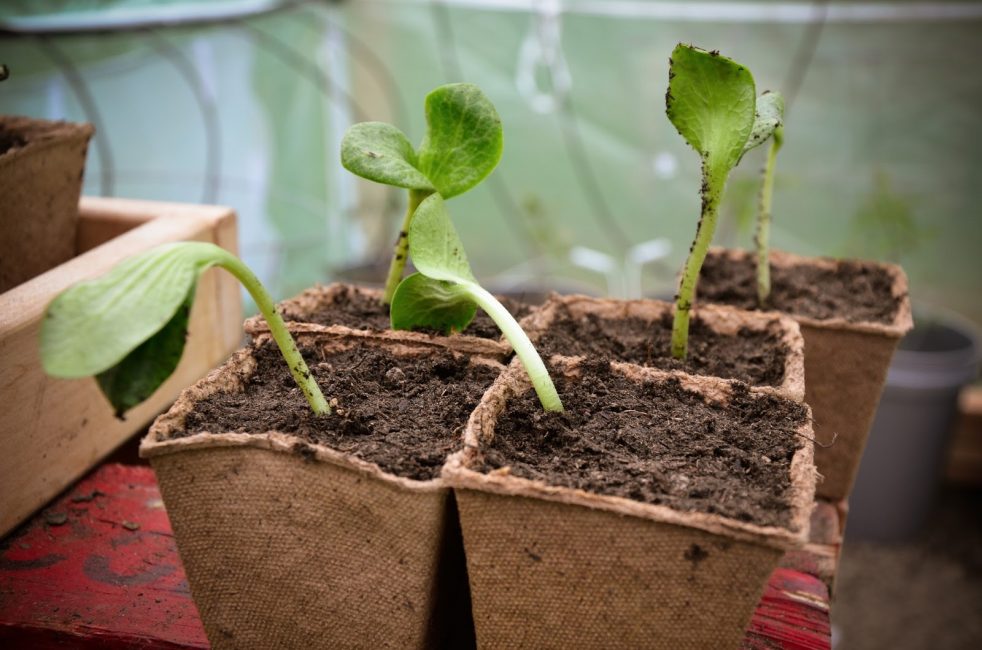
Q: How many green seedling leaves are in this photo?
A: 8